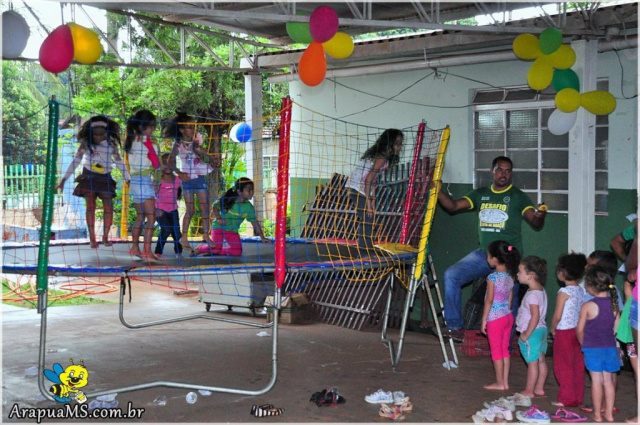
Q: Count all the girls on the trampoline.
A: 6